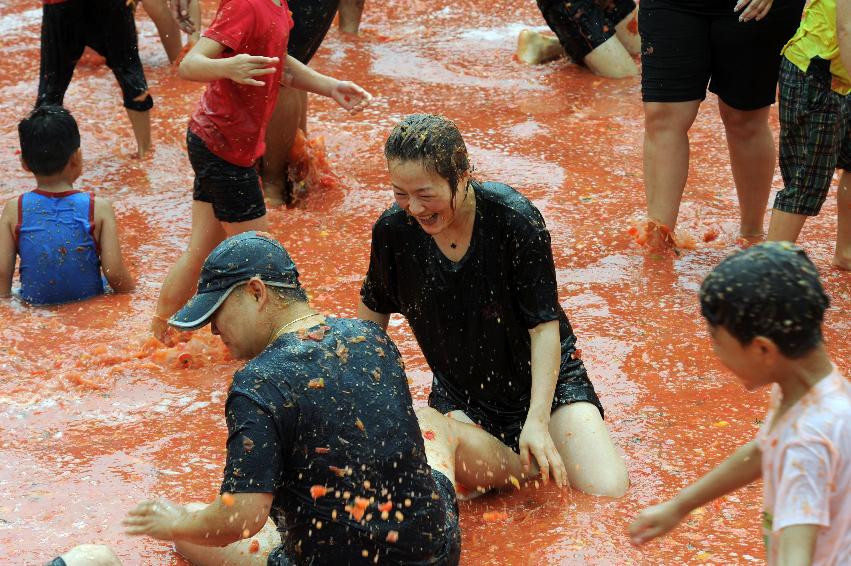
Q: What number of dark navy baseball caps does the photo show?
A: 1